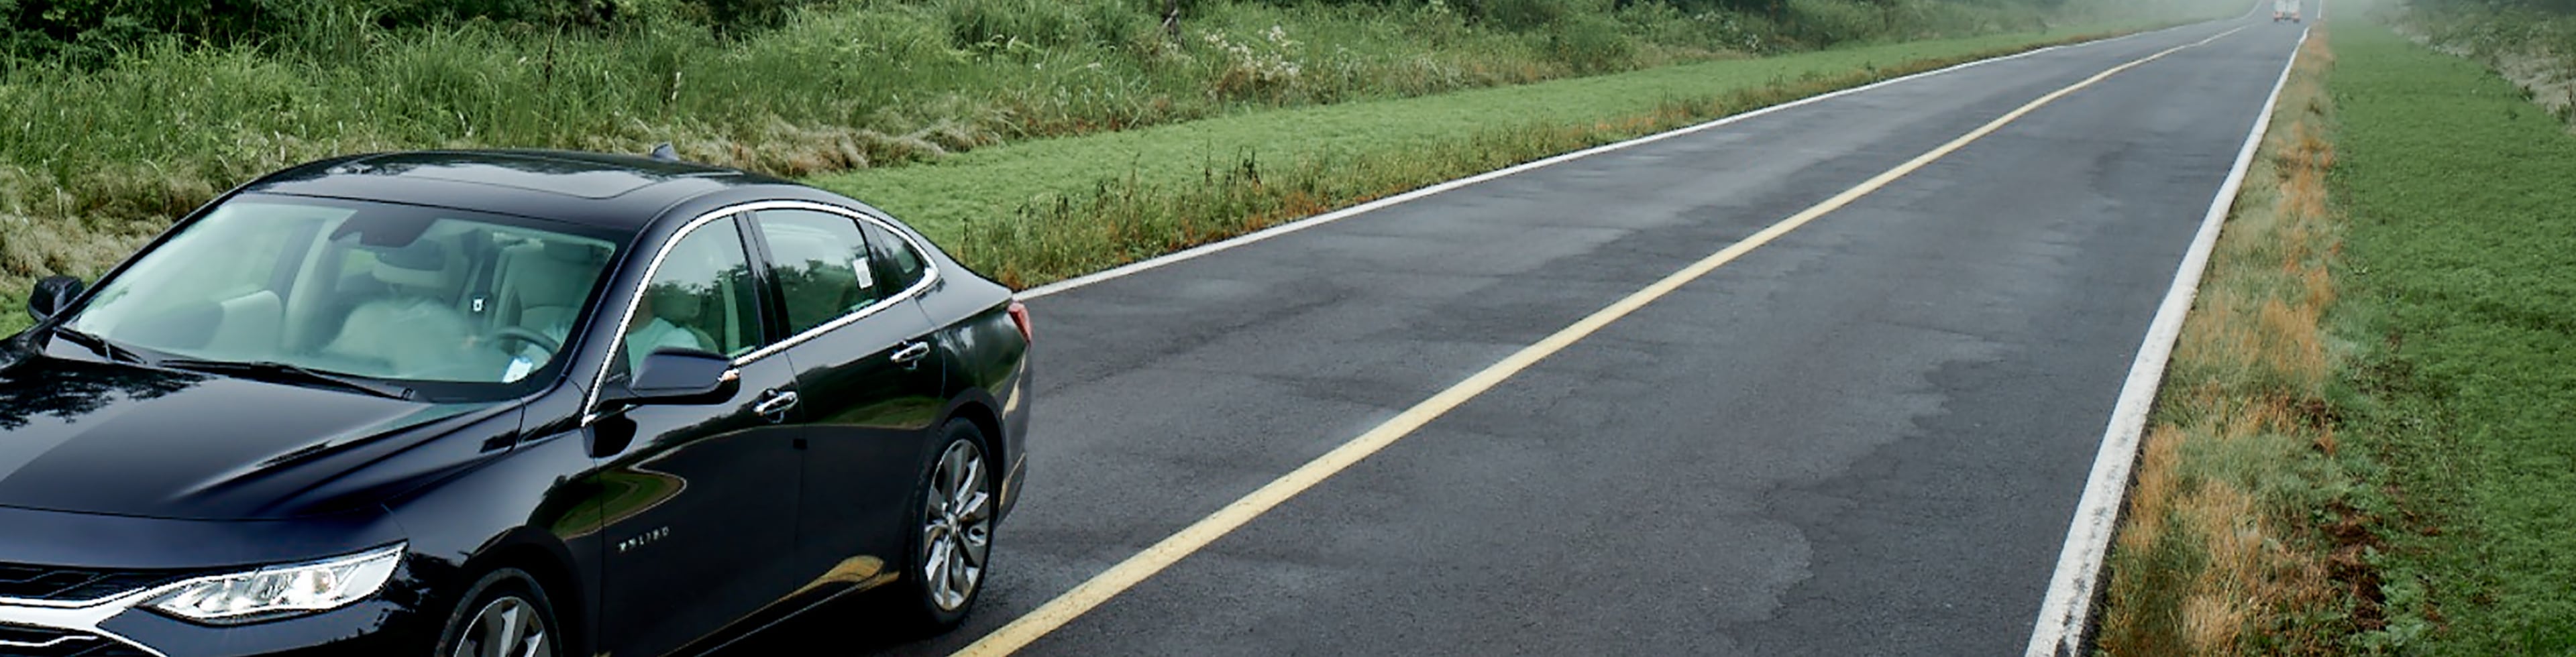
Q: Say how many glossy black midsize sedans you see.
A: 1